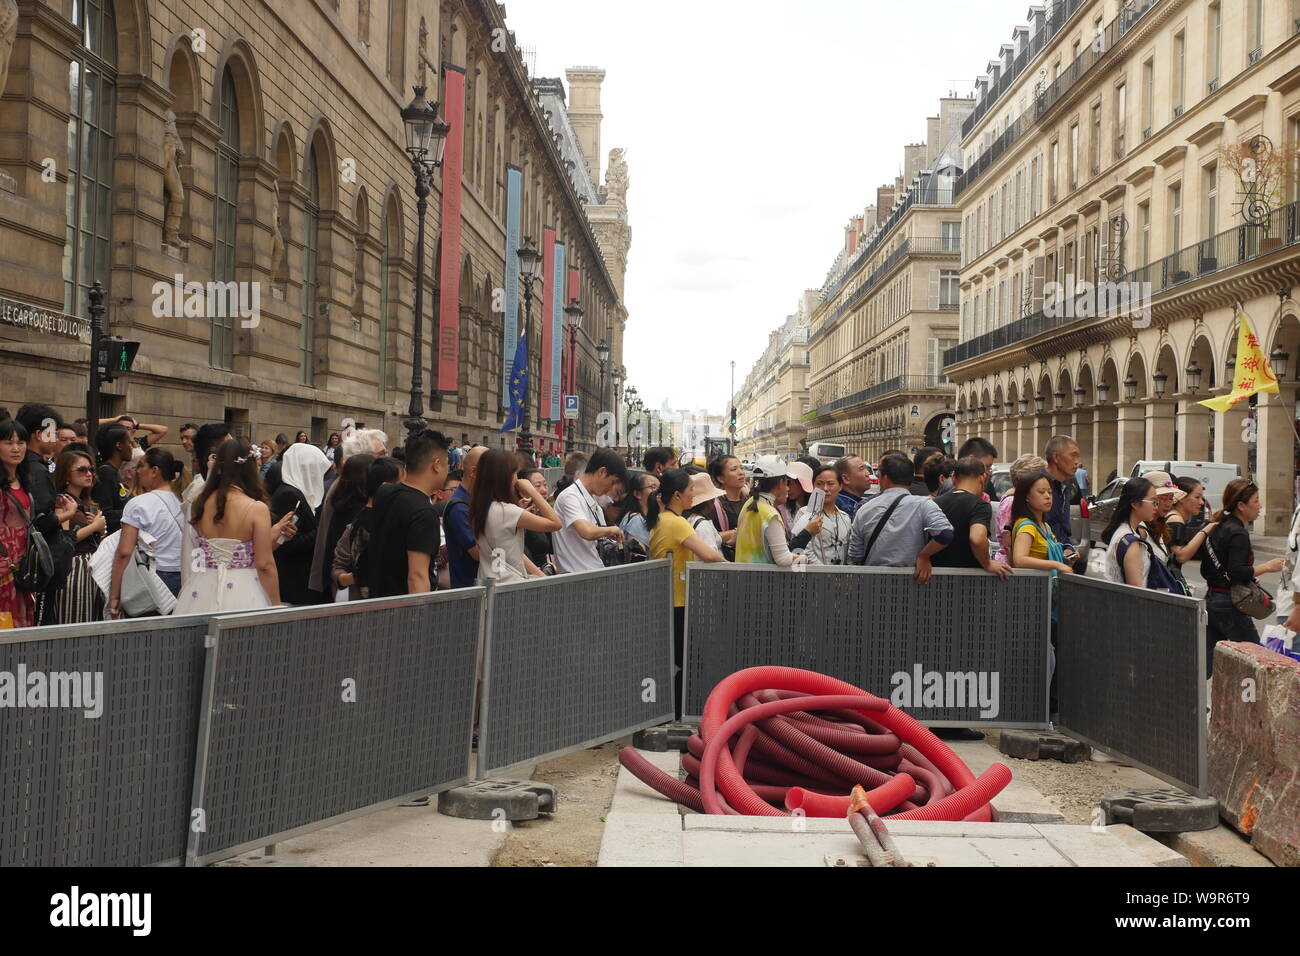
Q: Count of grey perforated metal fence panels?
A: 5